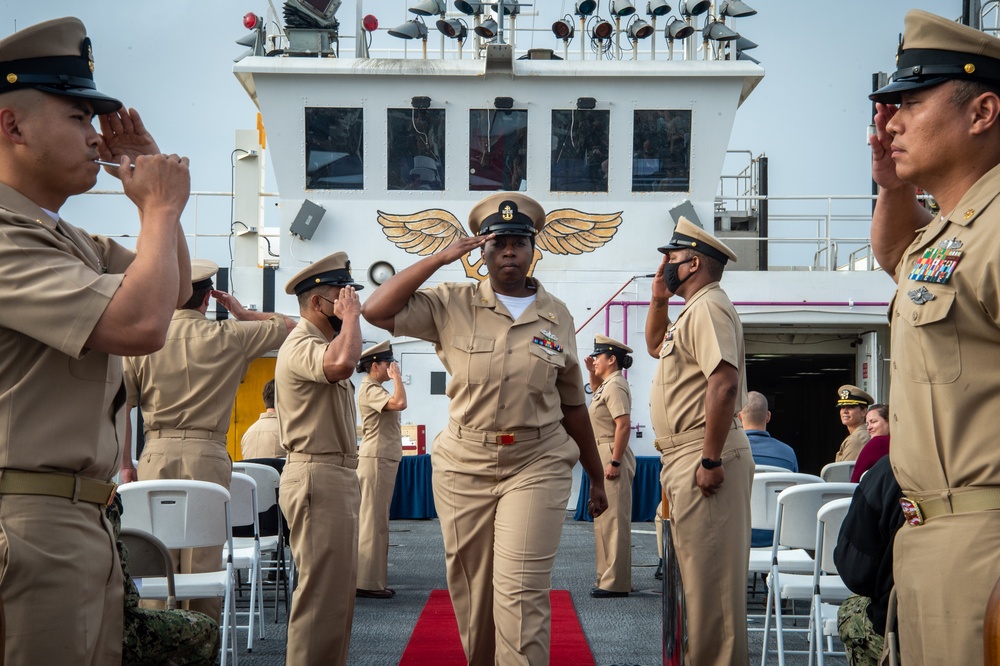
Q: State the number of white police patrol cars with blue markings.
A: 0